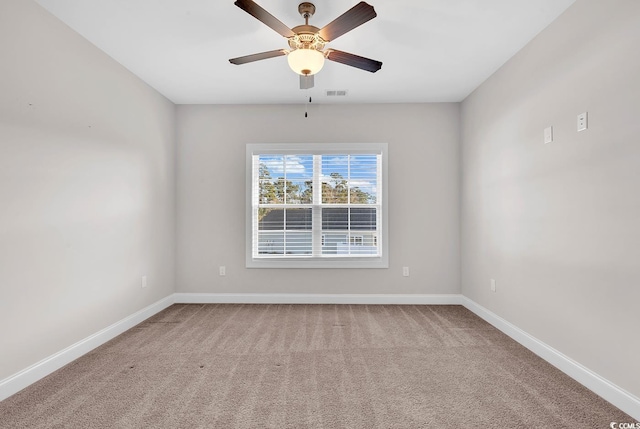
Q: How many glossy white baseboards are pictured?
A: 3